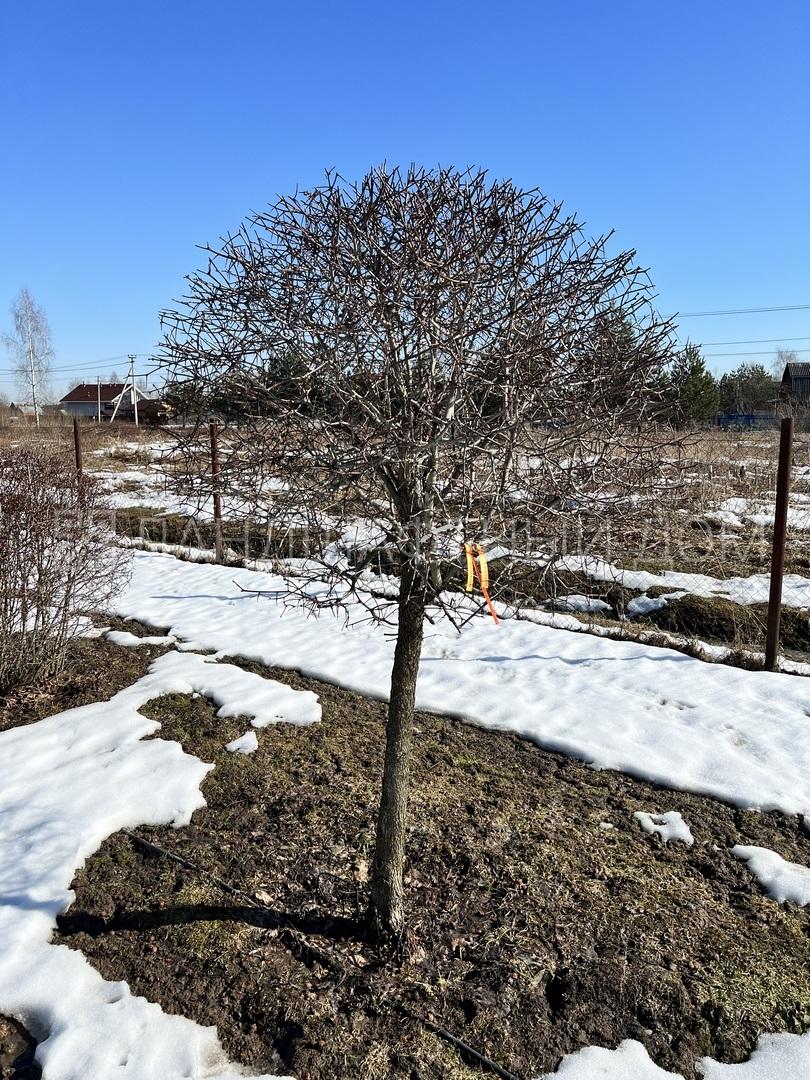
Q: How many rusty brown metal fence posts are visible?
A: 3